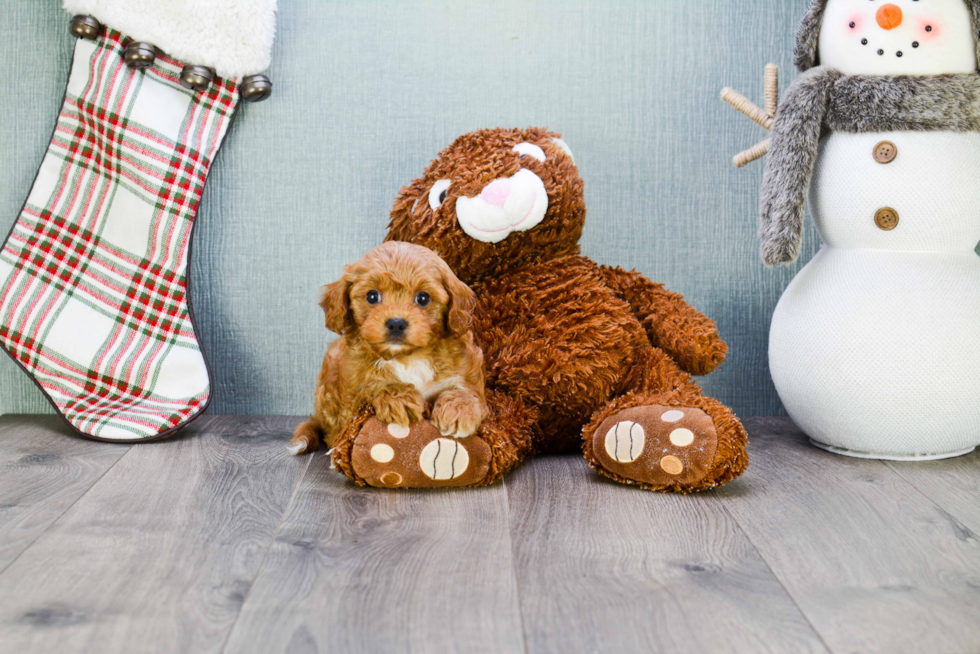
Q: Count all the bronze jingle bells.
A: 4